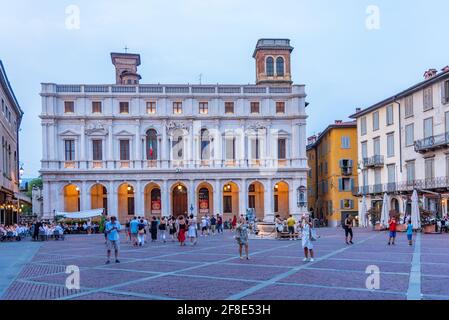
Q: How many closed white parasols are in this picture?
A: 3